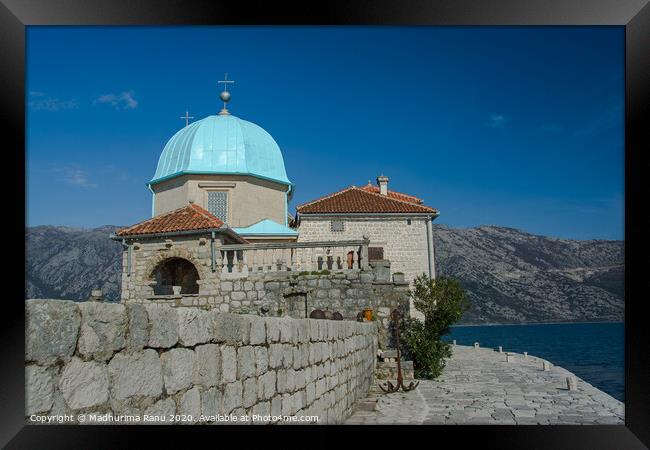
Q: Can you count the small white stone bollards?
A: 7